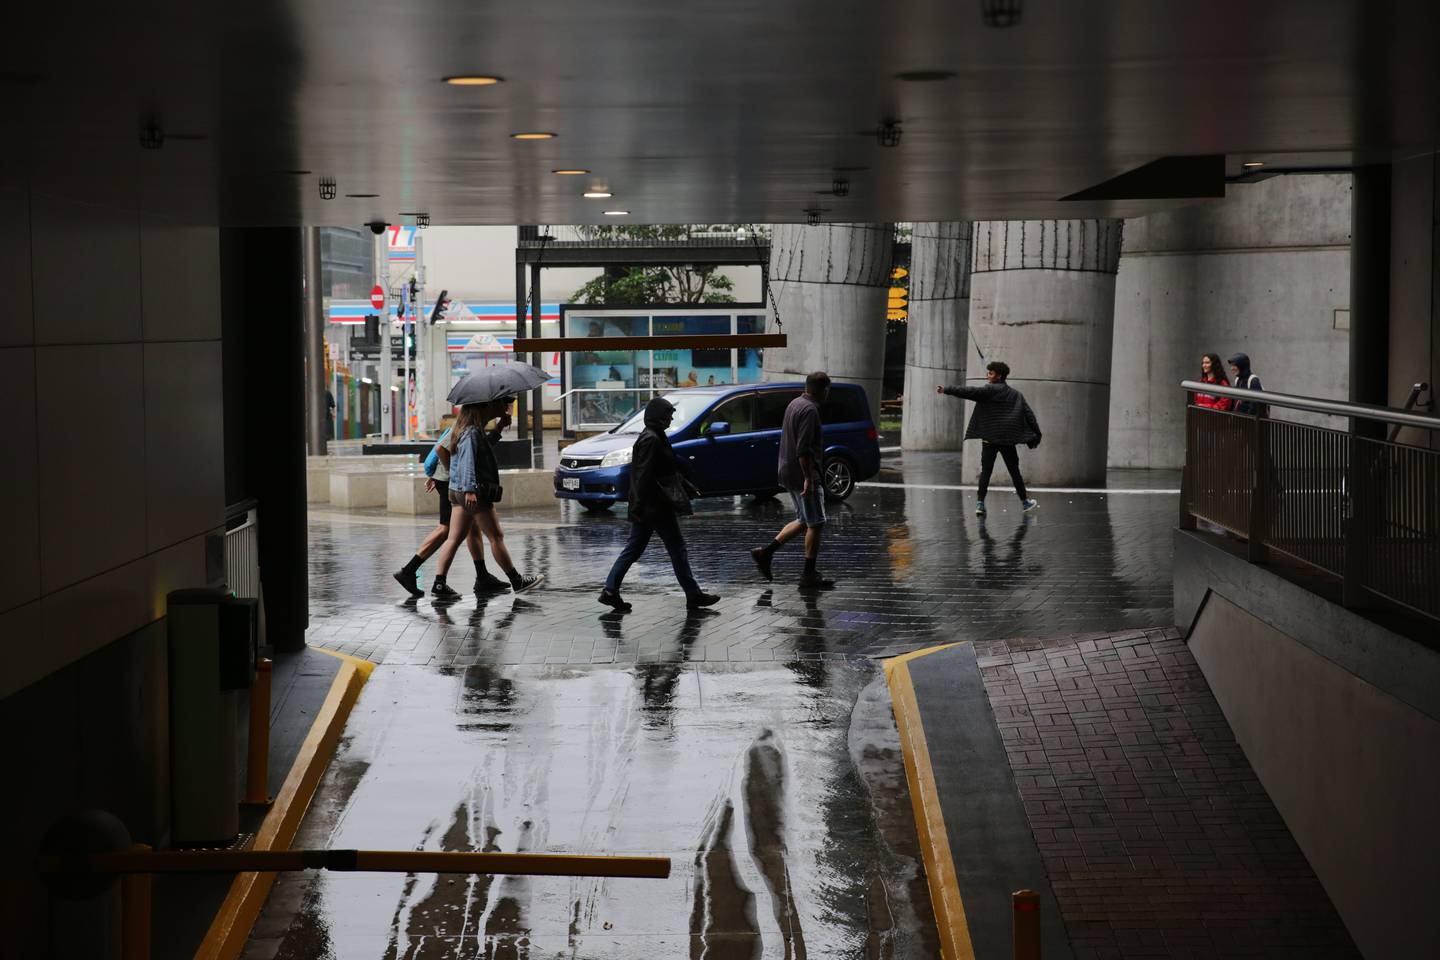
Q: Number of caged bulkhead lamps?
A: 7